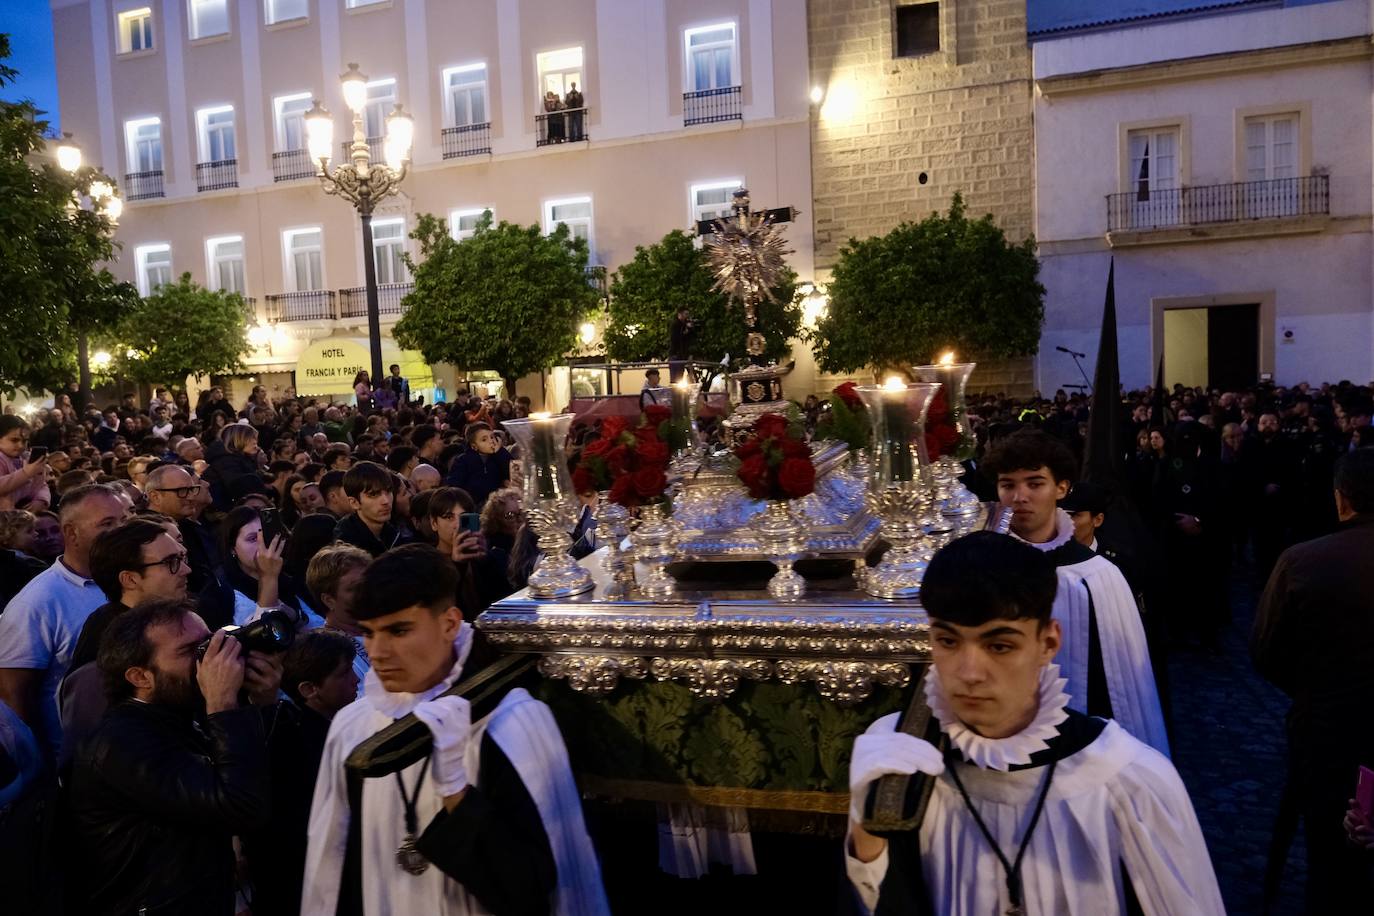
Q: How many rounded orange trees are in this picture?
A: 4